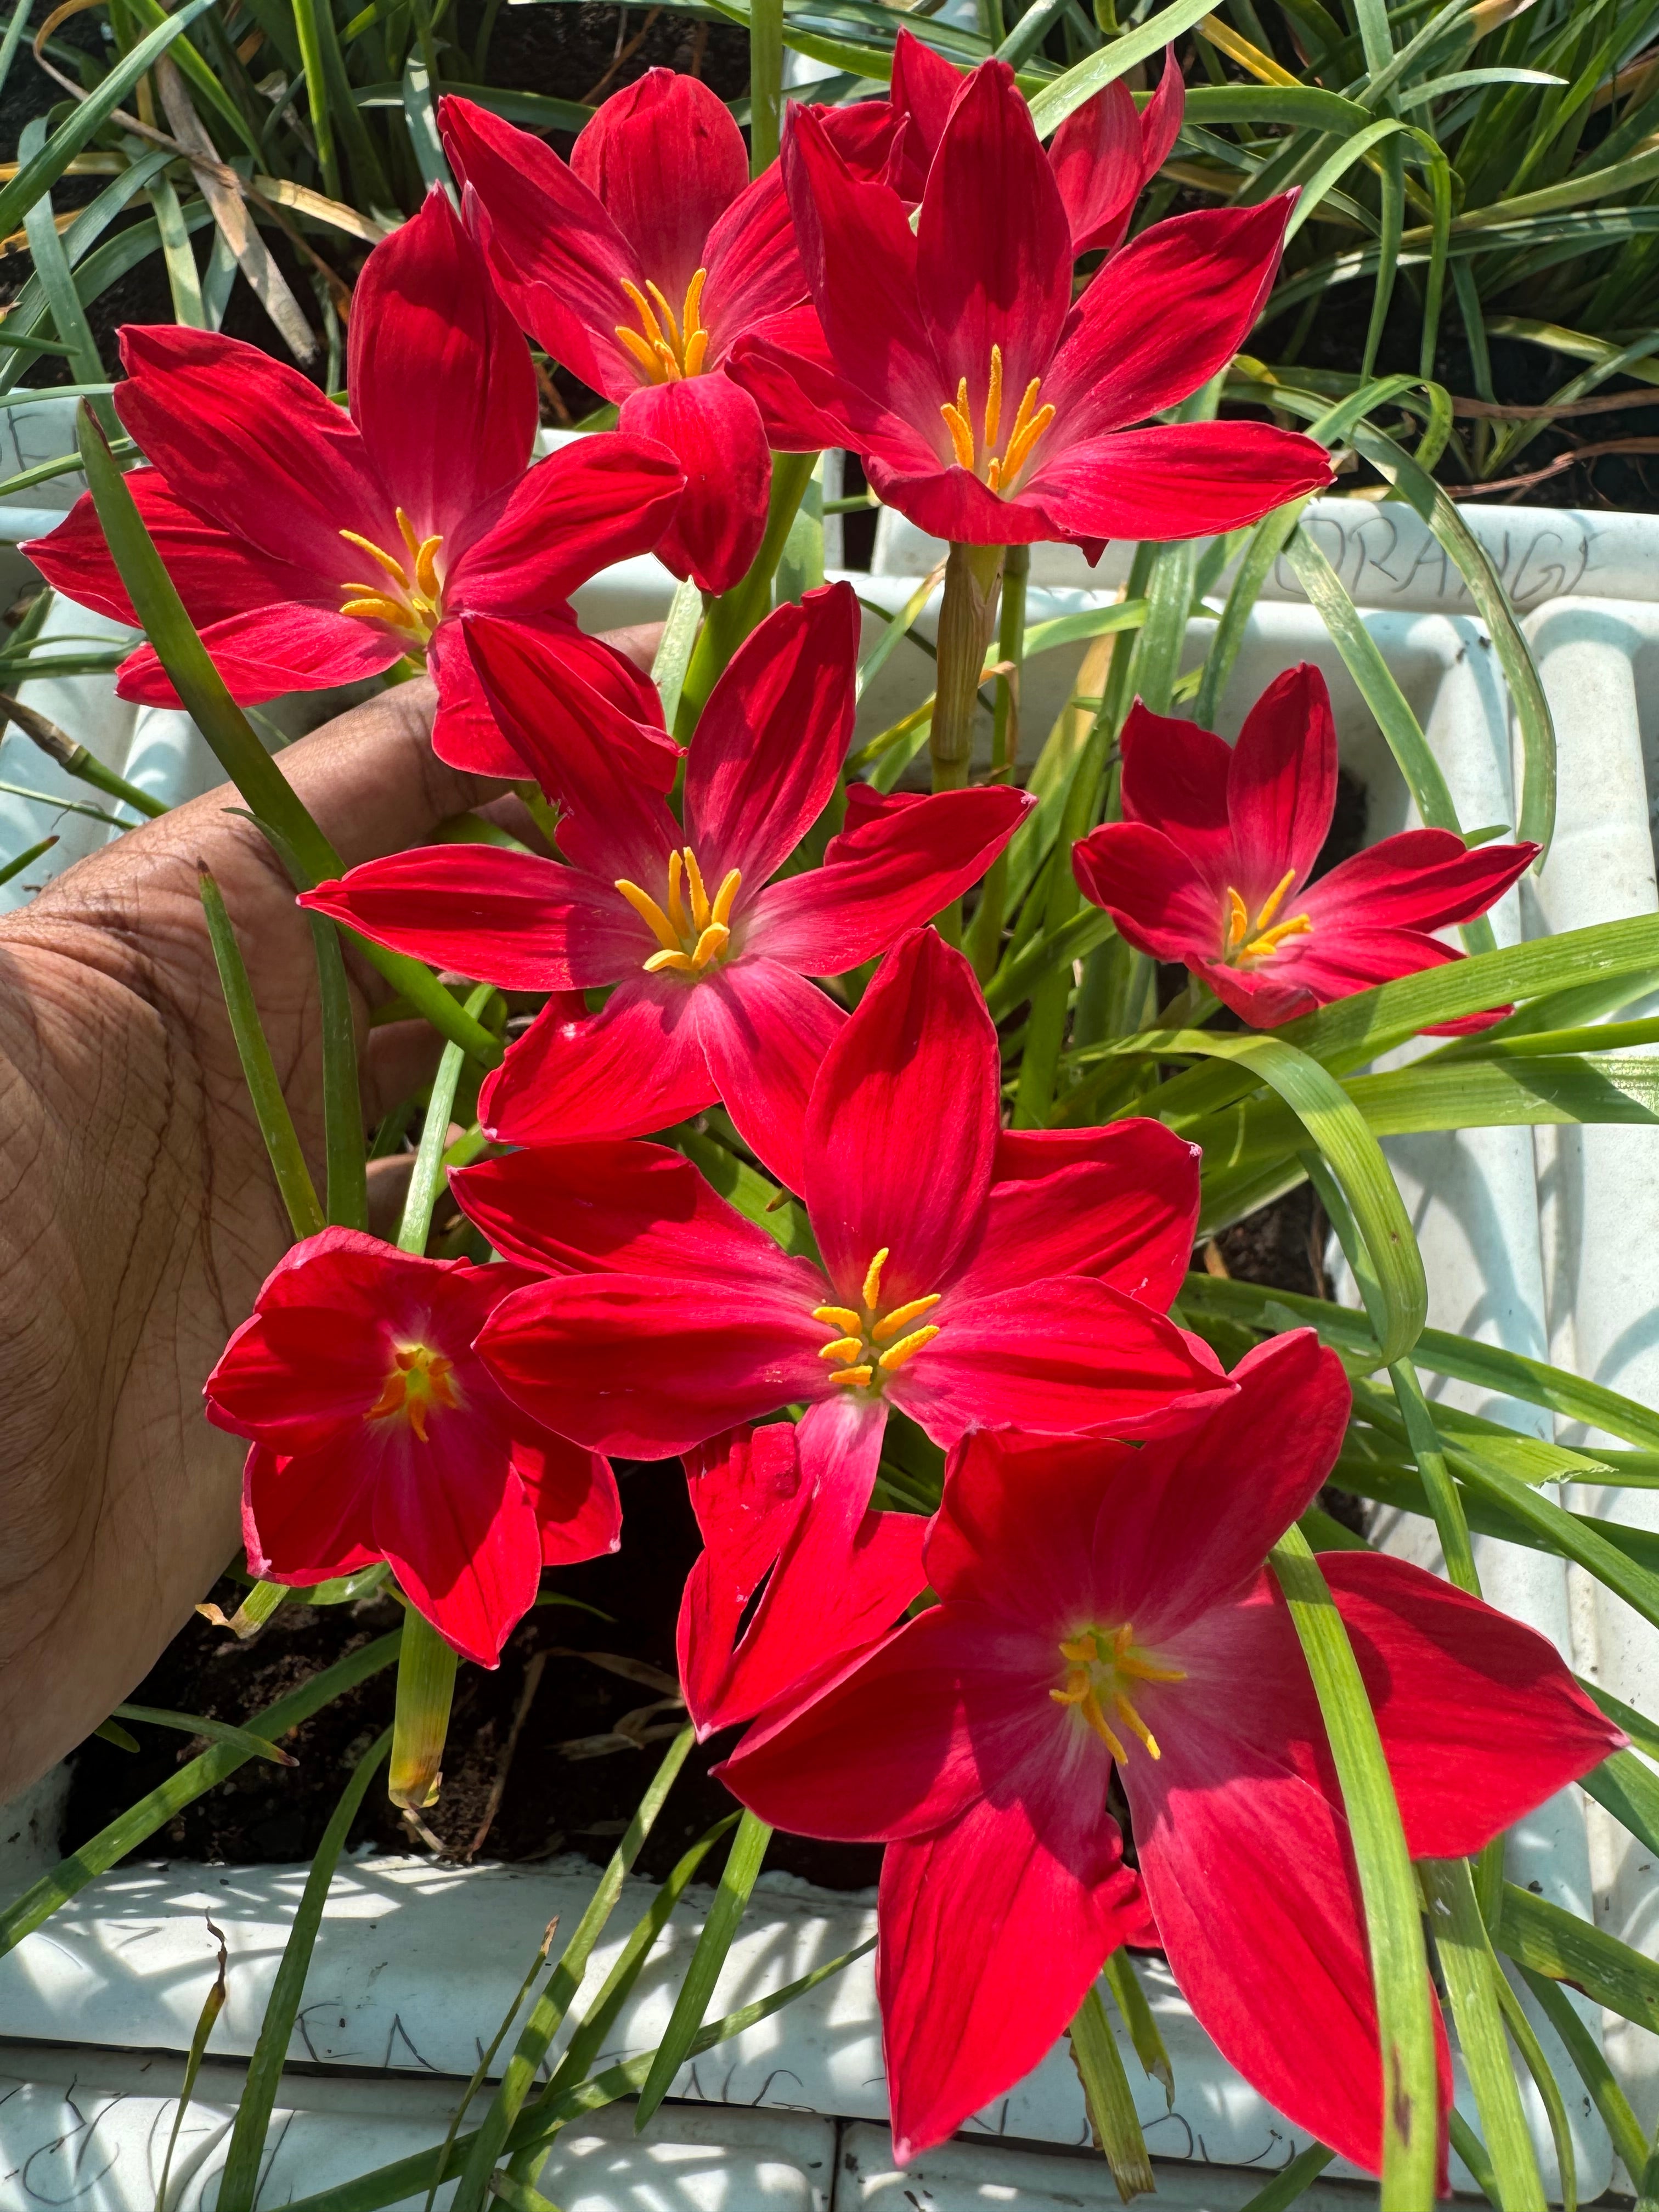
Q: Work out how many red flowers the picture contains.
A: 9